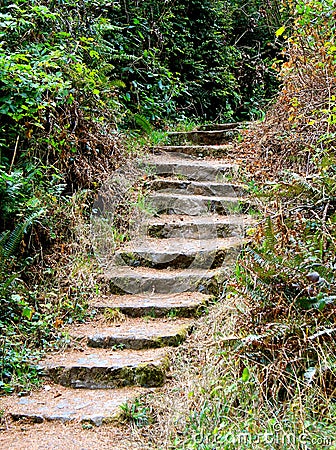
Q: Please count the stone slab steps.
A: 13